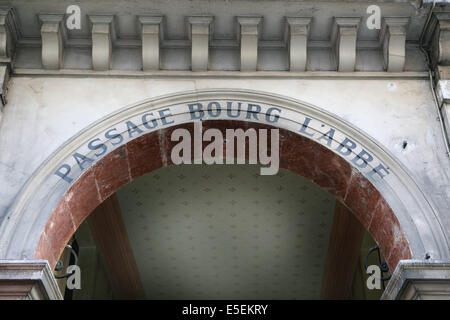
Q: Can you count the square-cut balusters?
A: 8